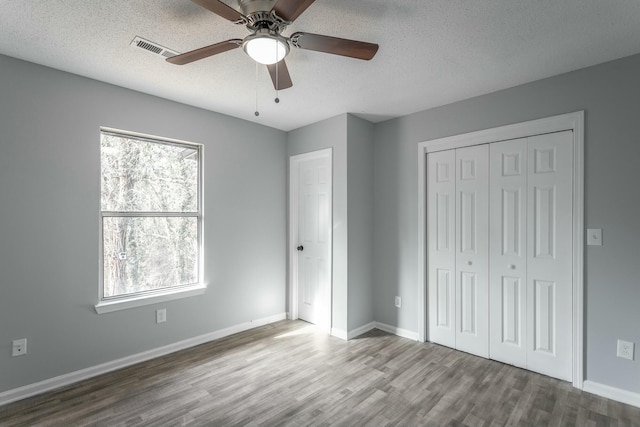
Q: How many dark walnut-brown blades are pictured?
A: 5